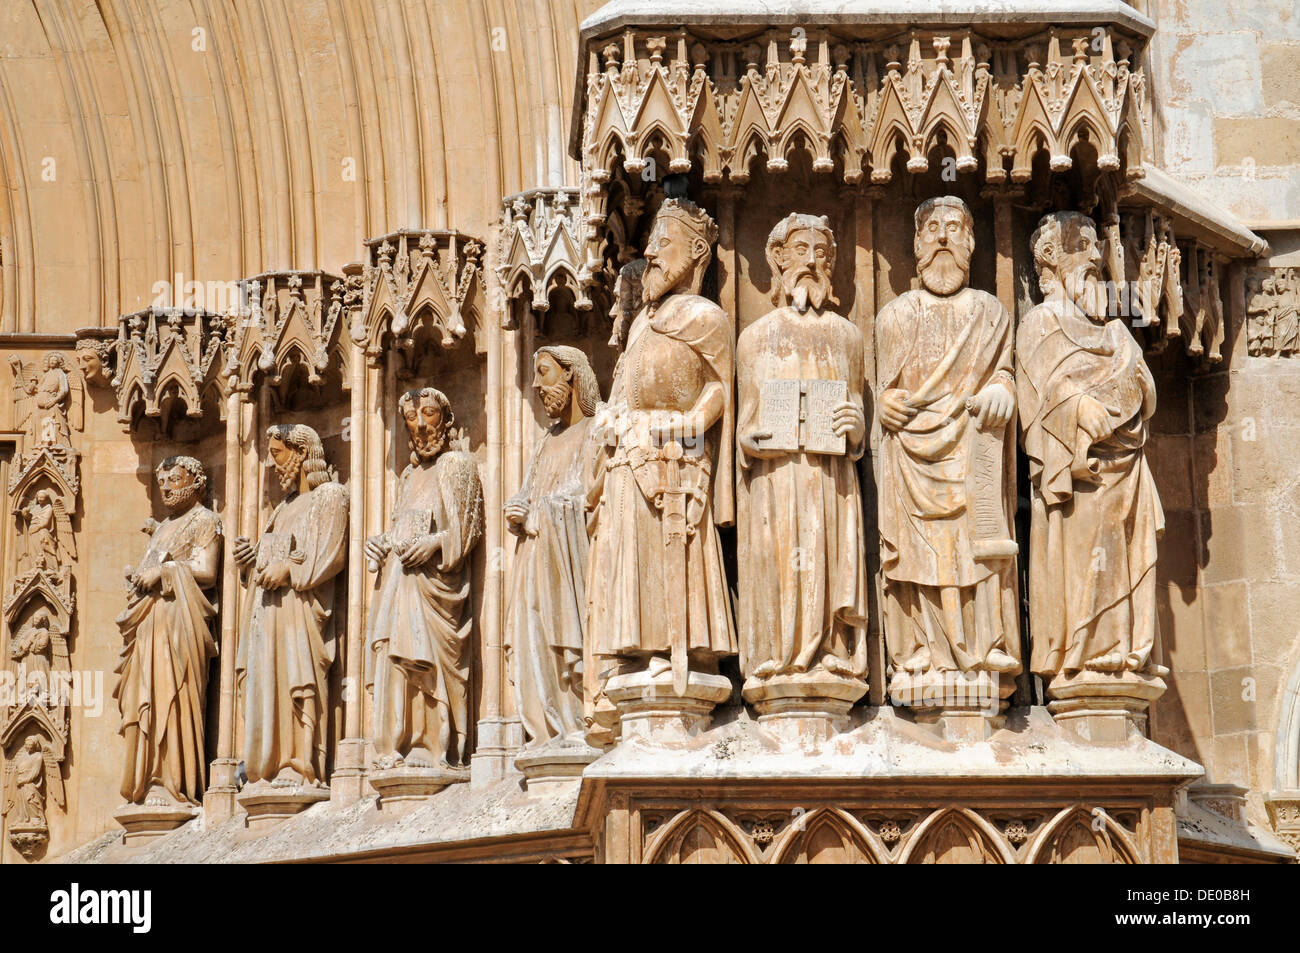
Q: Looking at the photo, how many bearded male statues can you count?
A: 8